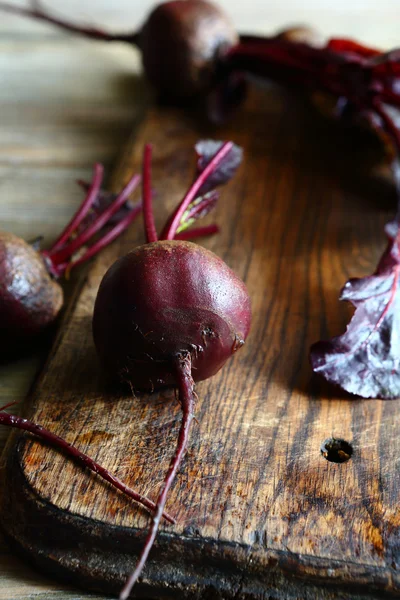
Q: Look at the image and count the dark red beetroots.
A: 3